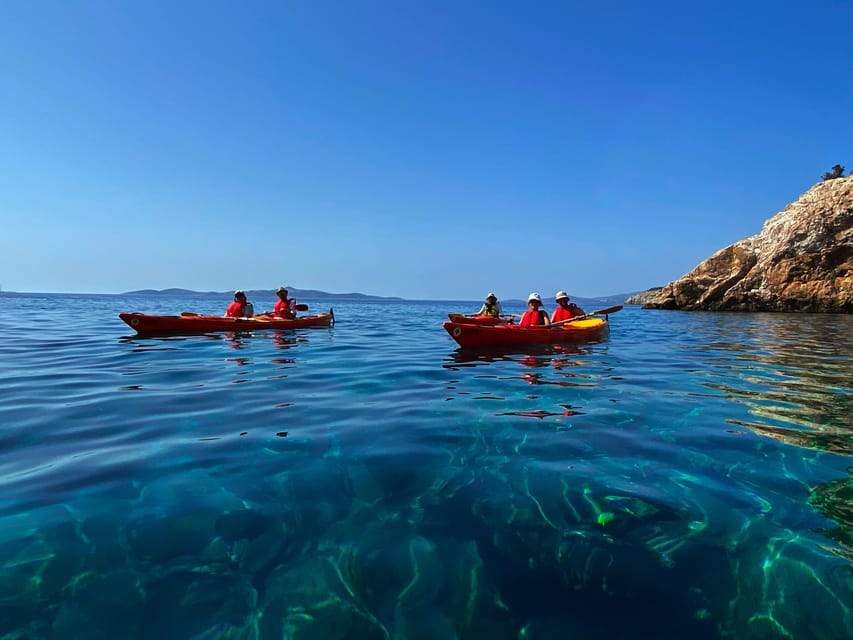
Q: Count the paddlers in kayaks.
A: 5